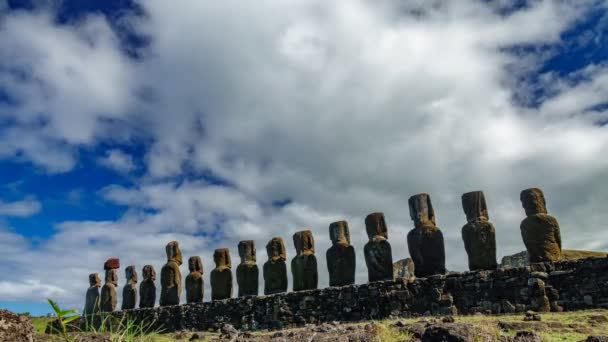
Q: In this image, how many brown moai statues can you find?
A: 15